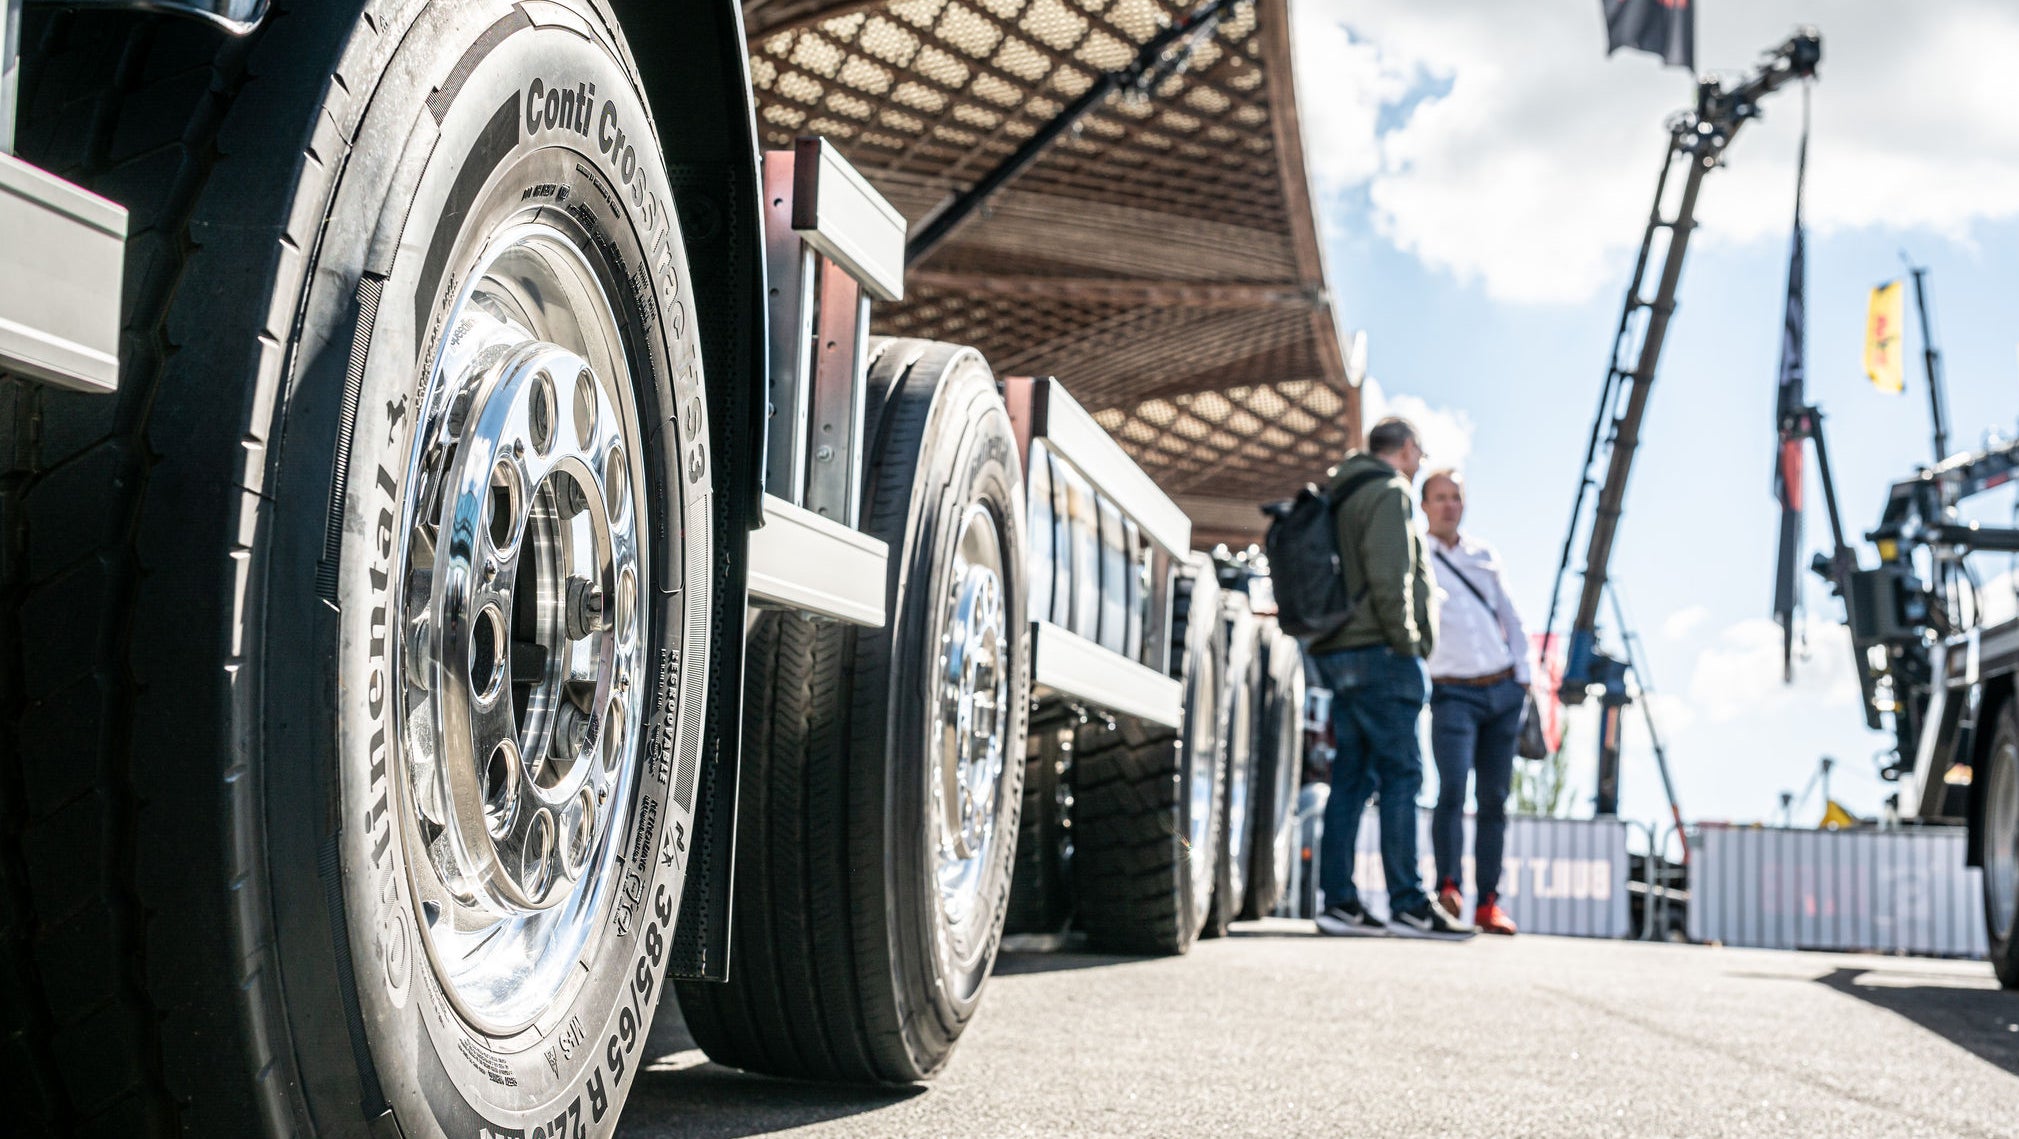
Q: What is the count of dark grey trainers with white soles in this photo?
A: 2